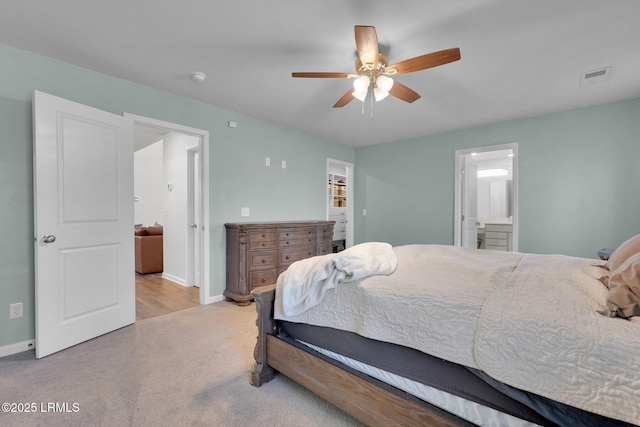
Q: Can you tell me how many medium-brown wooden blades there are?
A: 5